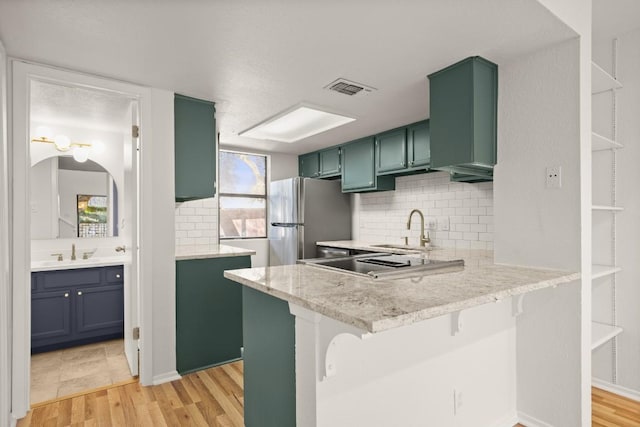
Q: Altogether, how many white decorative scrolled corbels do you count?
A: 3